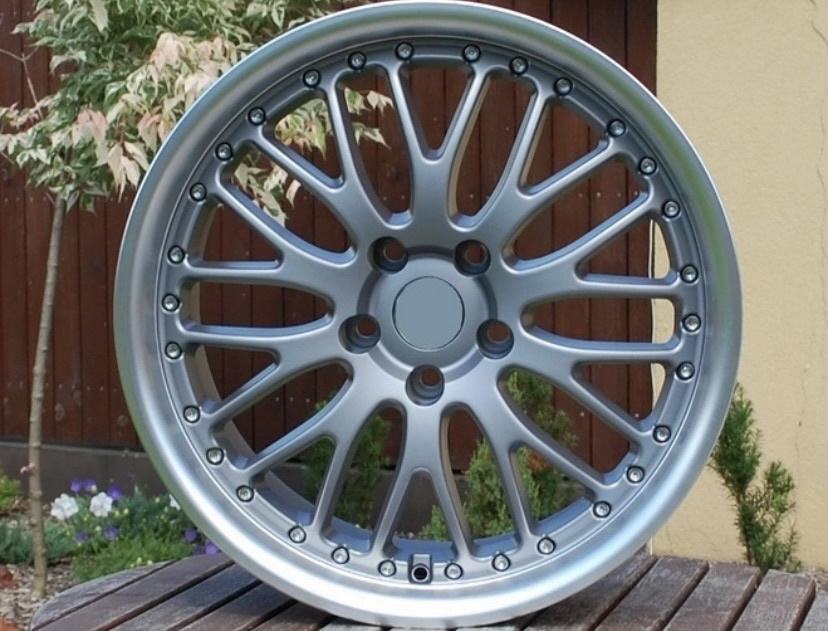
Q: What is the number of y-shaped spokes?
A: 10